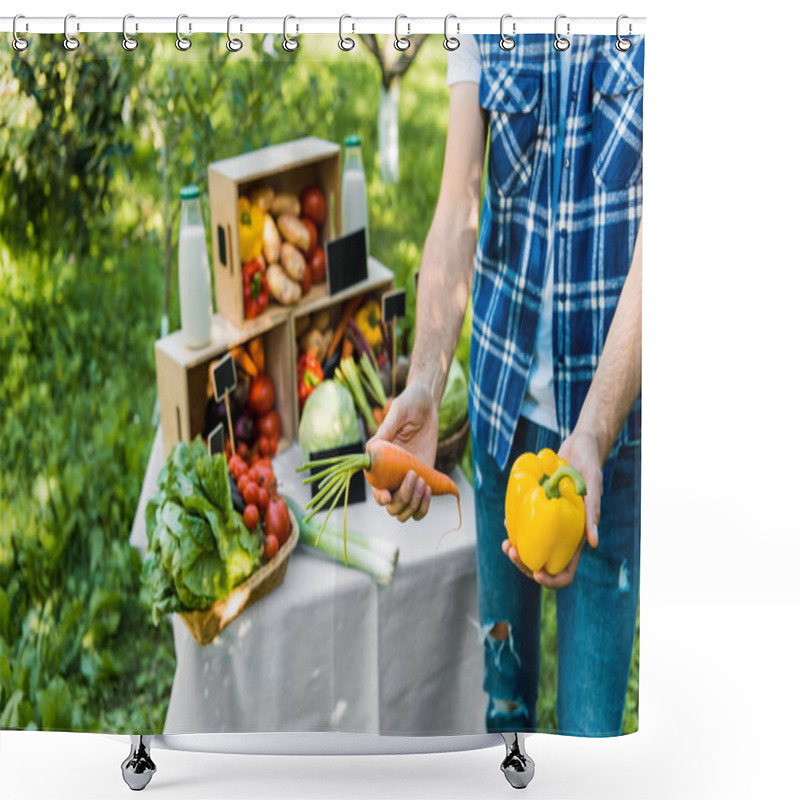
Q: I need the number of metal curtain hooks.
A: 12